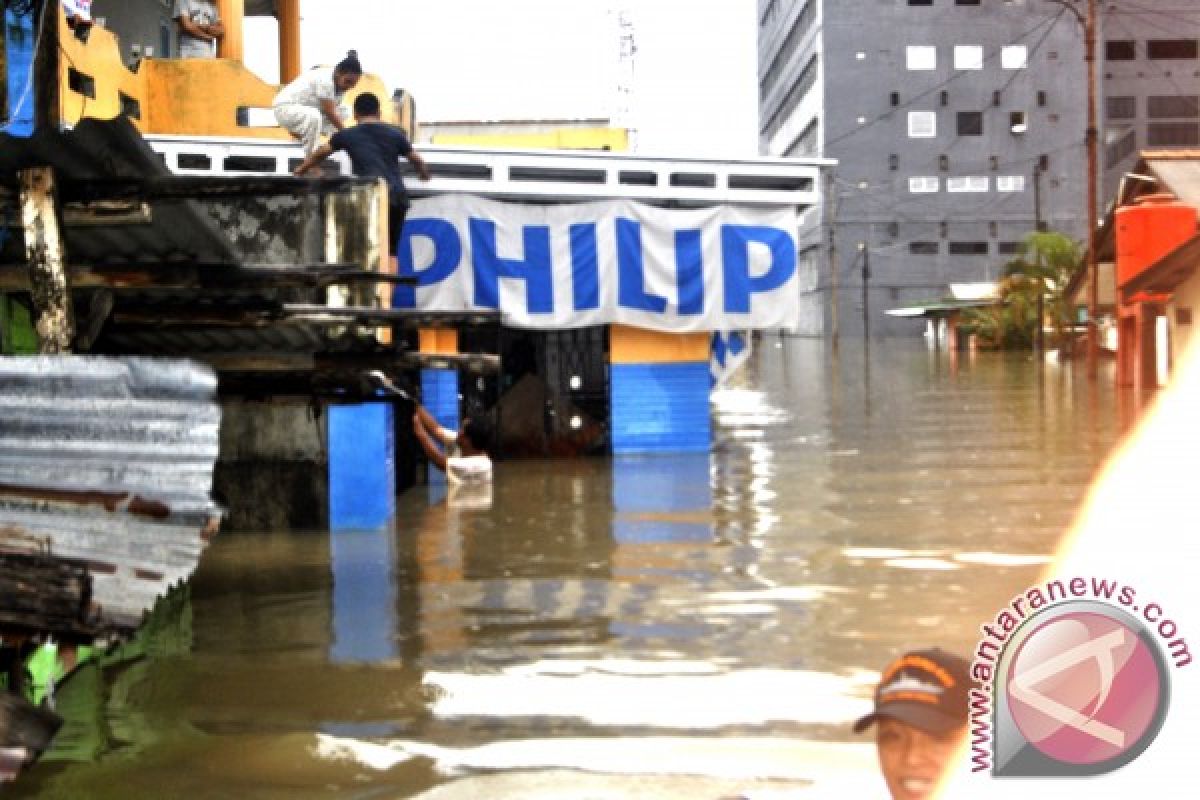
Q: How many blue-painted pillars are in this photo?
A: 3